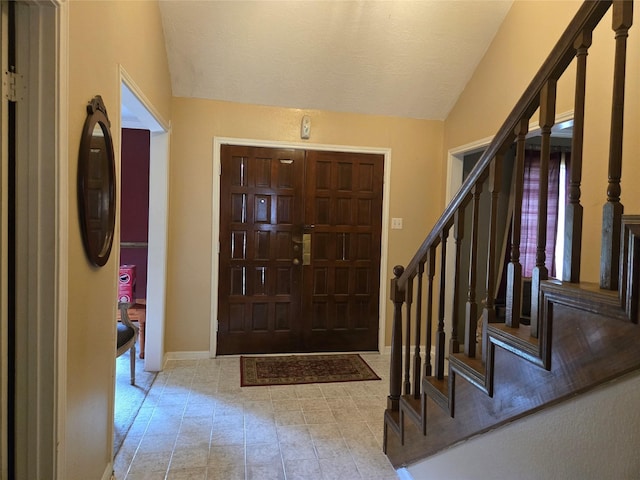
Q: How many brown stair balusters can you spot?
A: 11